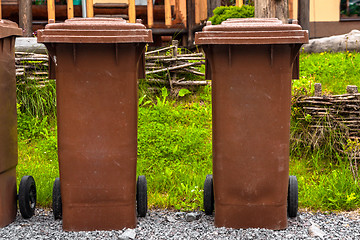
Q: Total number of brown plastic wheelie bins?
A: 3